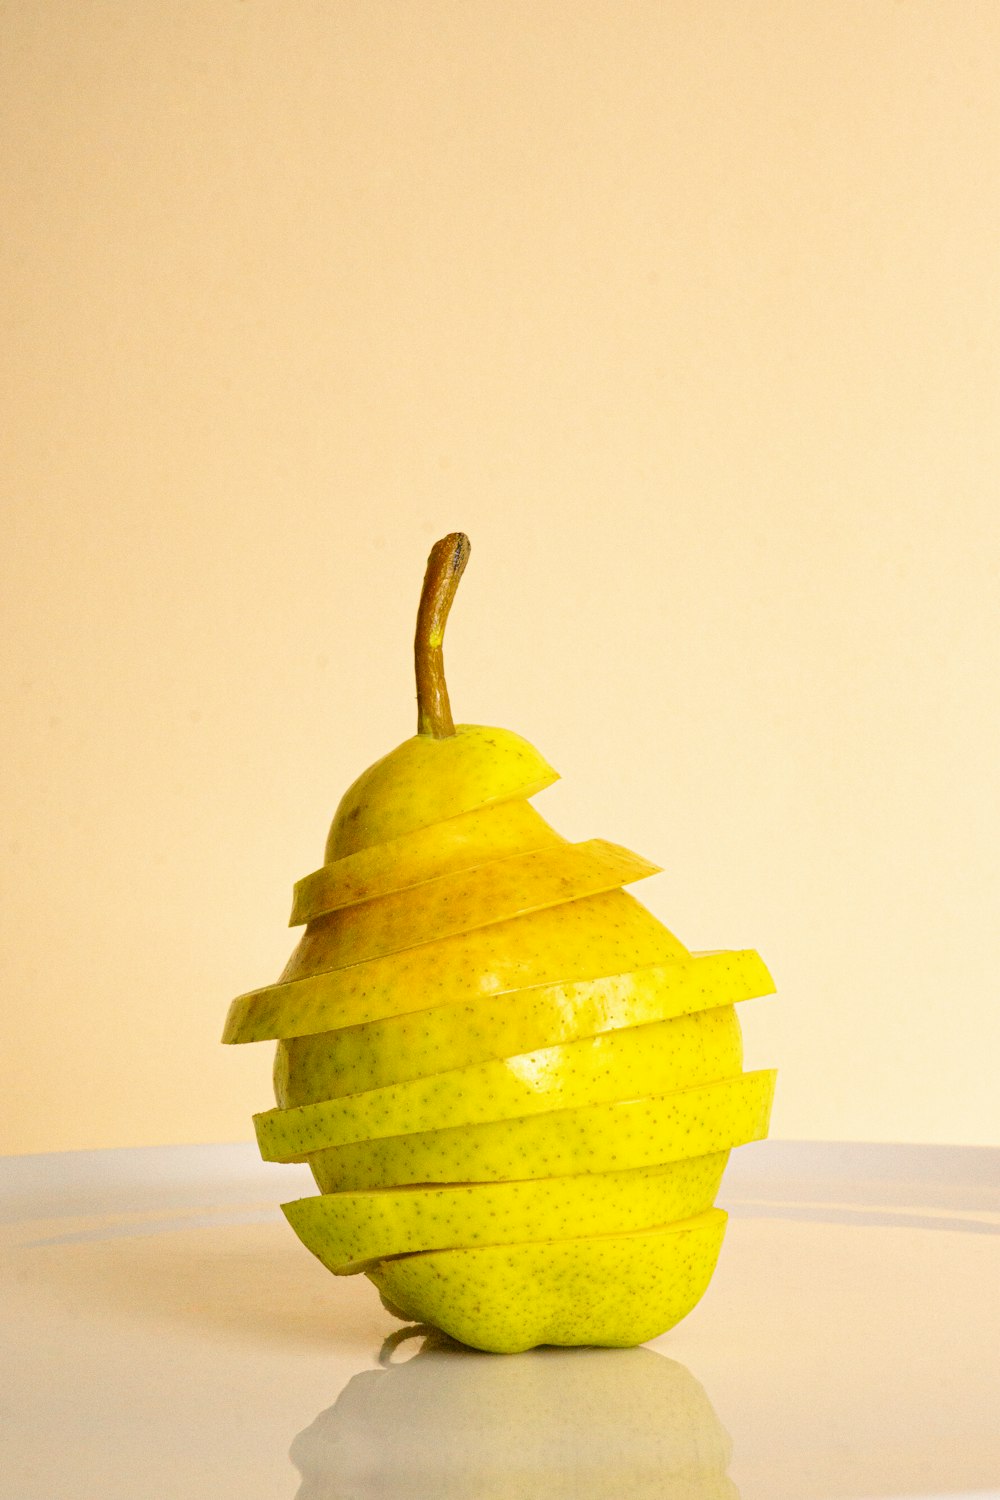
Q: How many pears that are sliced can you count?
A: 1